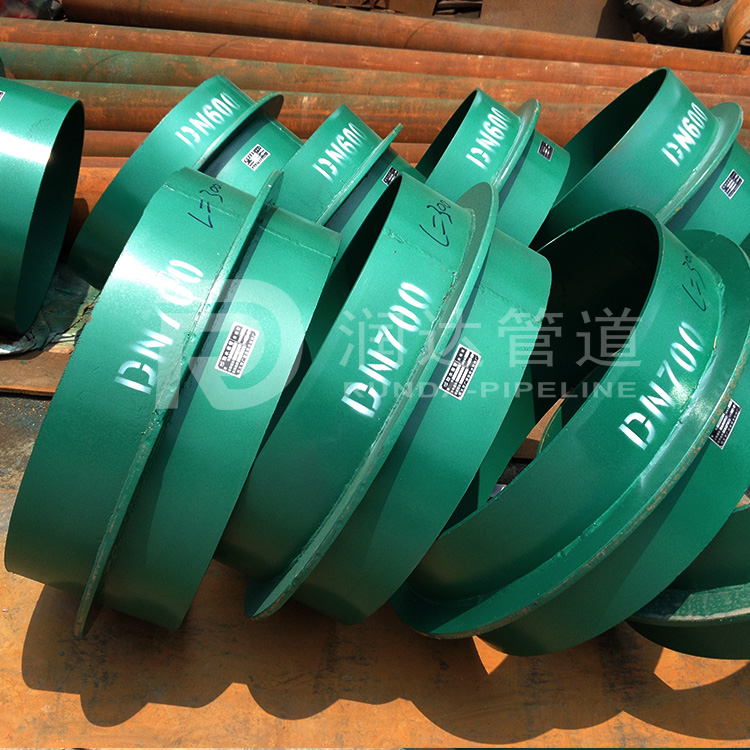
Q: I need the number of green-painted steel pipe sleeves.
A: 9